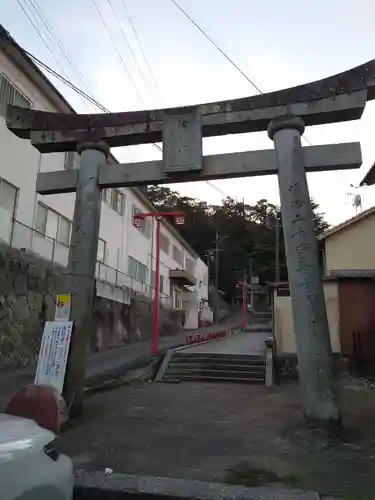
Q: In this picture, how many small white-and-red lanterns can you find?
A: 2